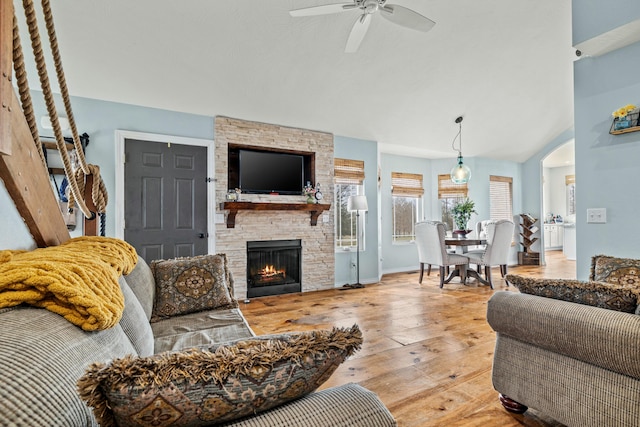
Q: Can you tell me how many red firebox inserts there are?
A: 0